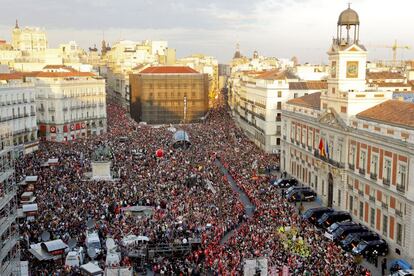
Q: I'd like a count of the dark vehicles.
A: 9